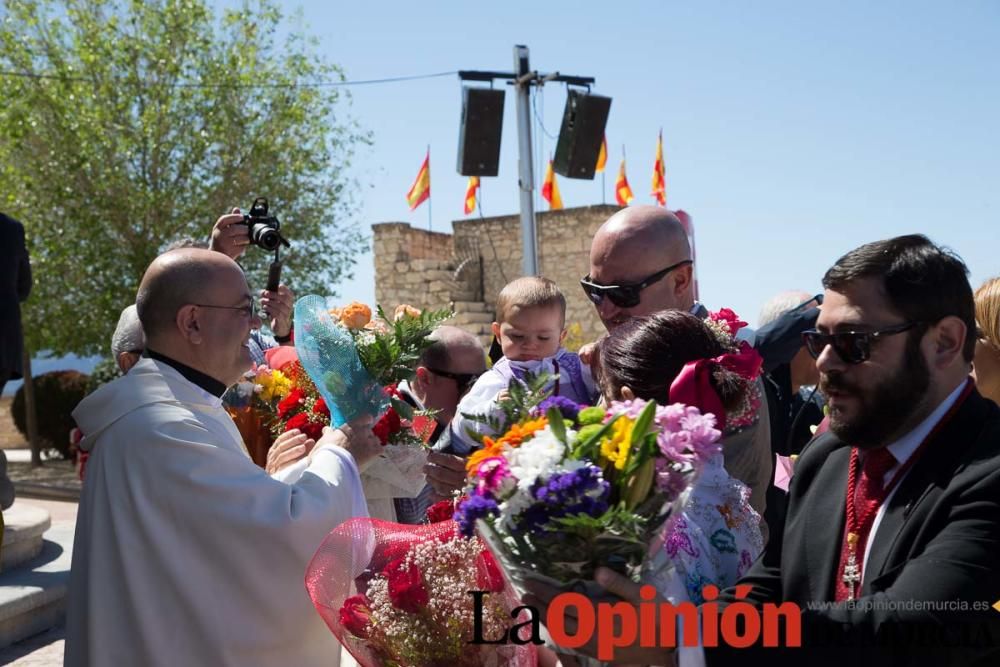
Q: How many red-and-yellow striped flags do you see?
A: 6